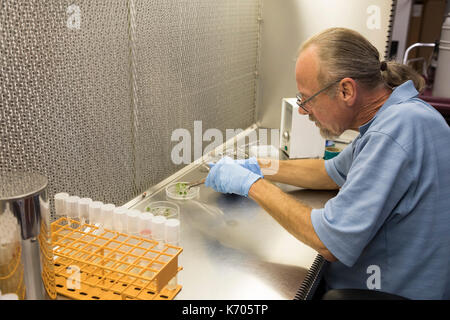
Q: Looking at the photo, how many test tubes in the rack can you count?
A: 10